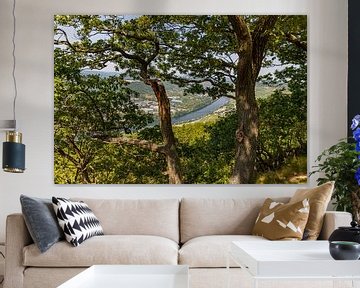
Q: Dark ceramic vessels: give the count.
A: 2